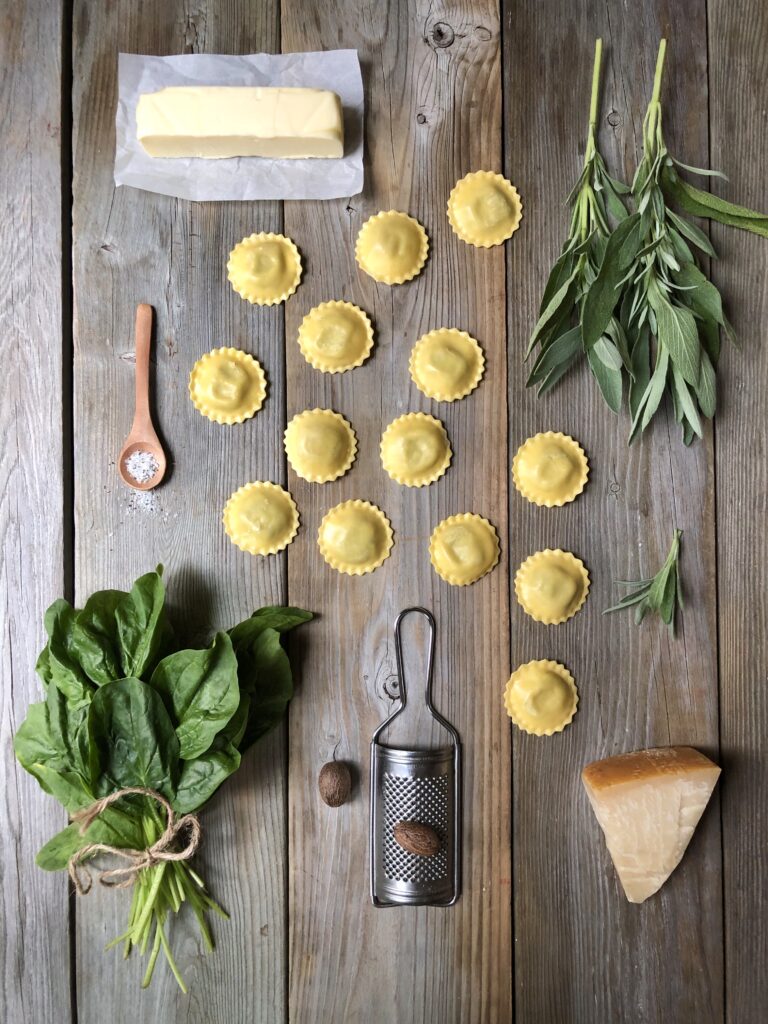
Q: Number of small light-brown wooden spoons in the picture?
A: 1